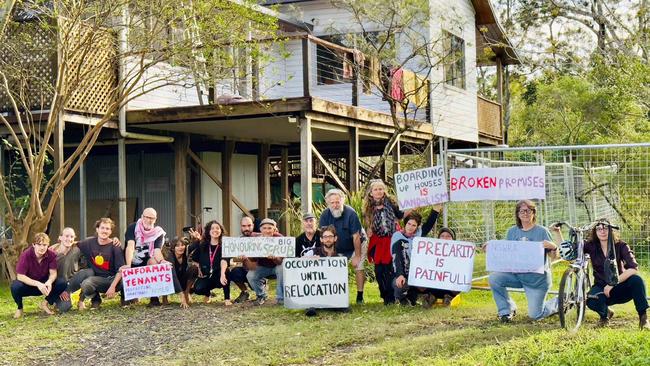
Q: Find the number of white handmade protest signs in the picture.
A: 7